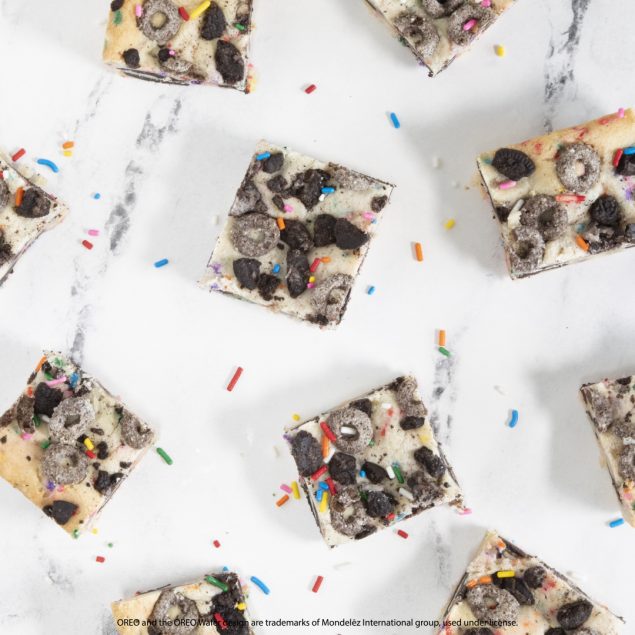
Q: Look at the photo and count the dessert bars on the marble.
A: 10